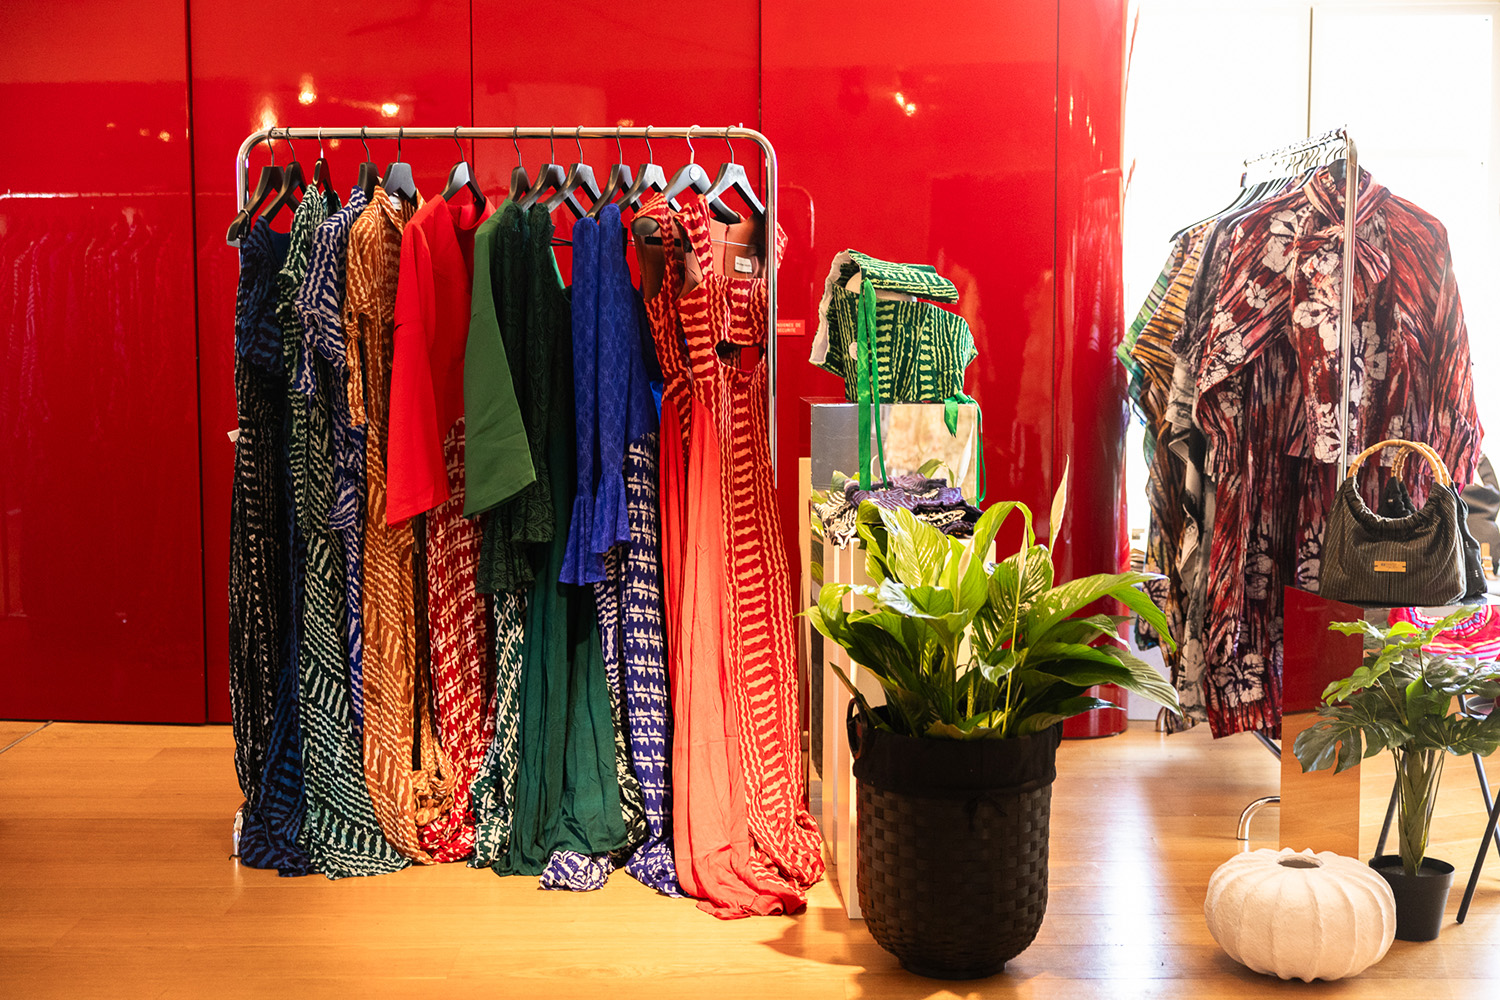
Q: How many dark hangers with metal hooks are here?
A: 13